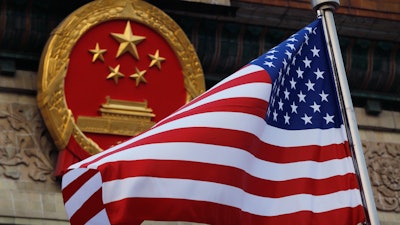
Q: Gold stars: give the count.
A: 5